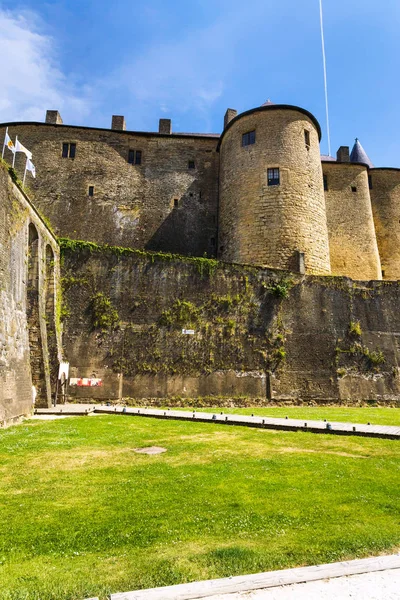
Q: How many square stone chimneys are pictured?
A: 5